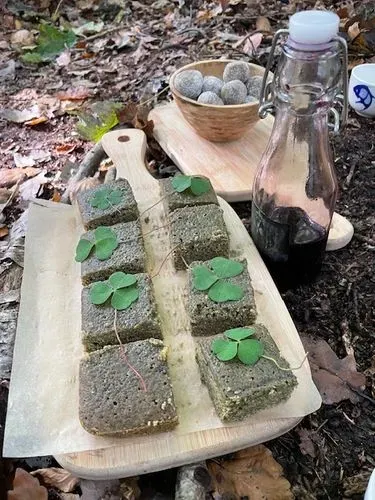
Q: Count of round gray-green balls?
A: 7